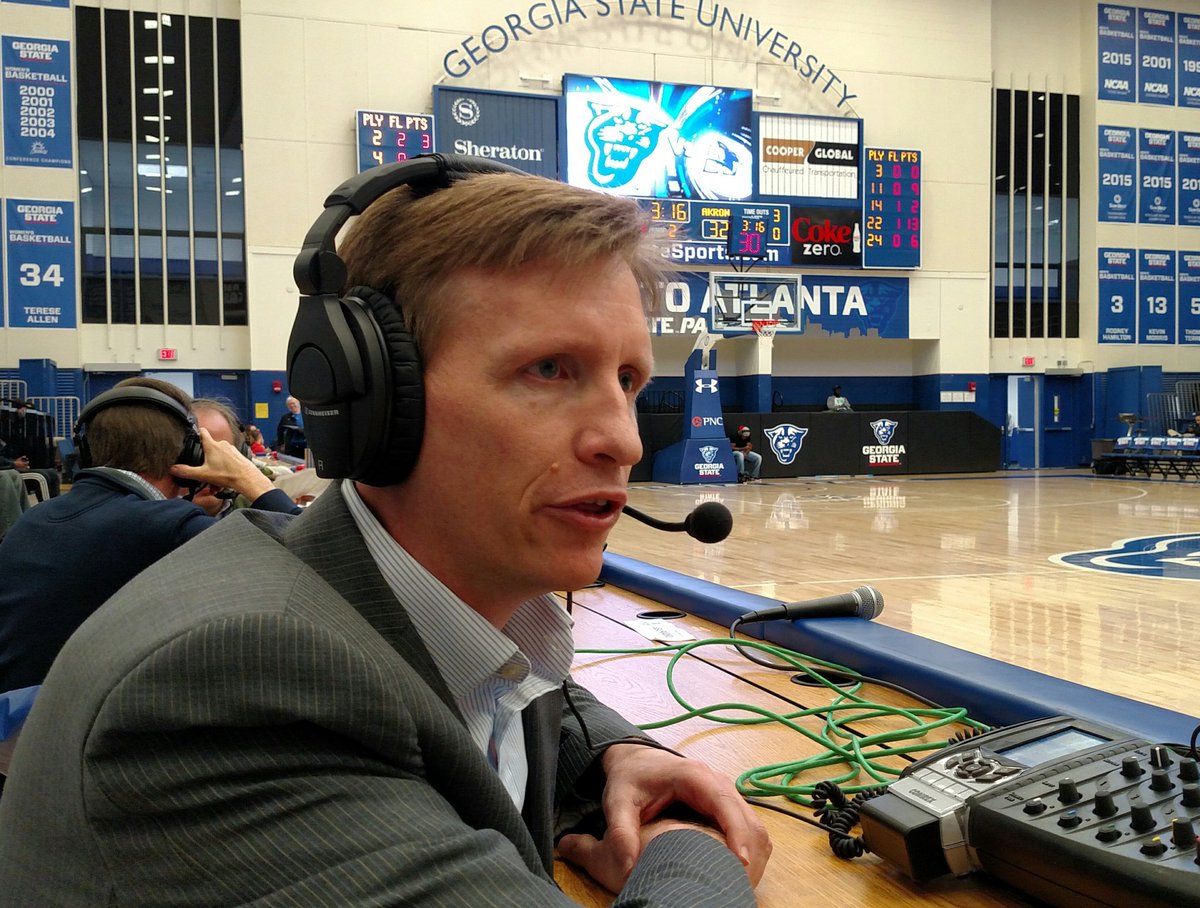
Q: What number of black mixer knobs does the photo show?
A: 13